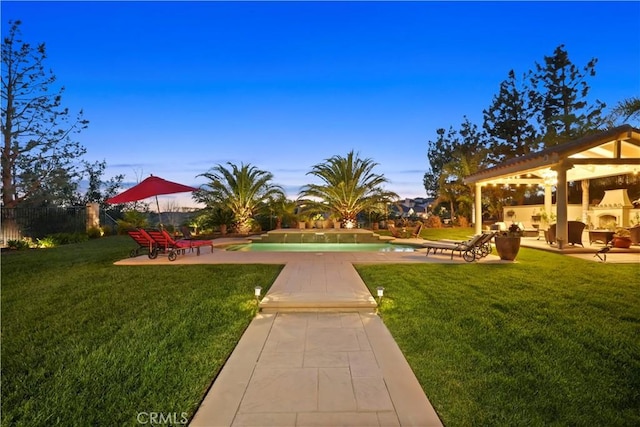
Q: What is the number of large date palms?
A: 2